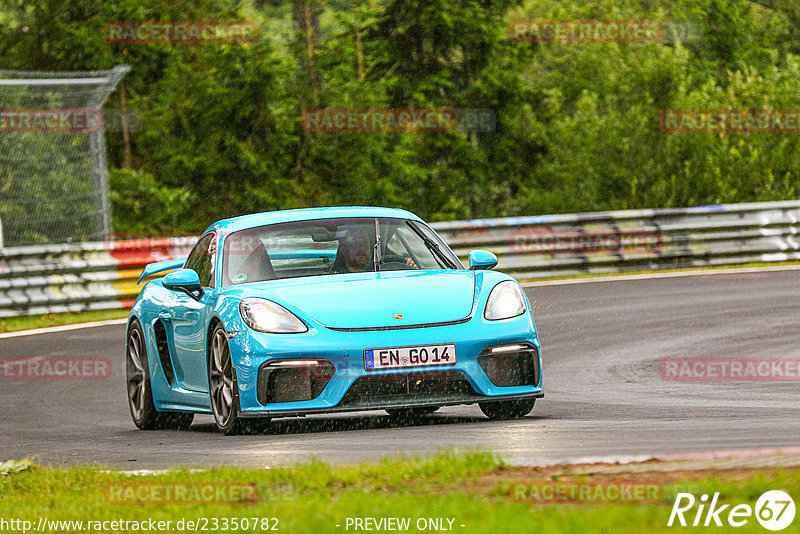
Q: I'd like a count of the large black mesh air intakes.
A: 3